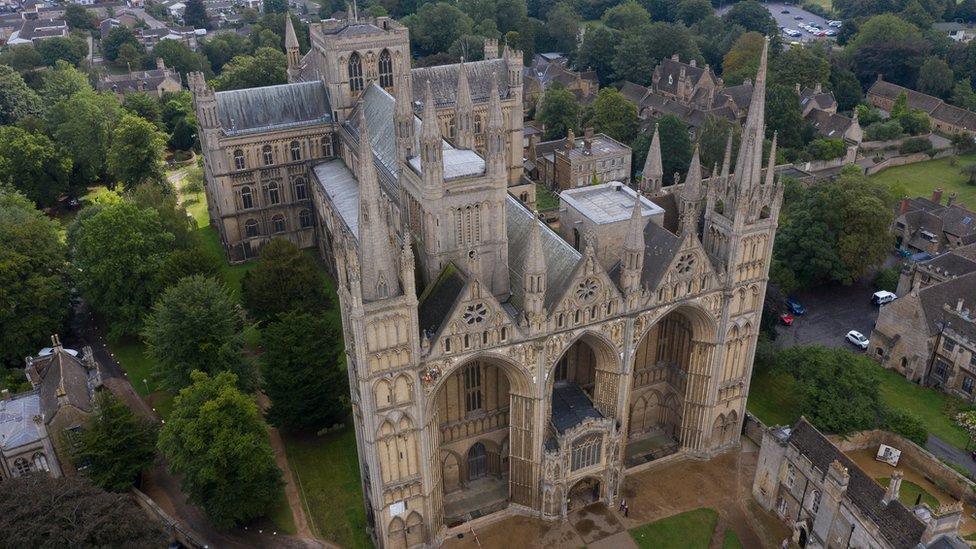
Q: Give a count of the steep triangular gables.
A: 3